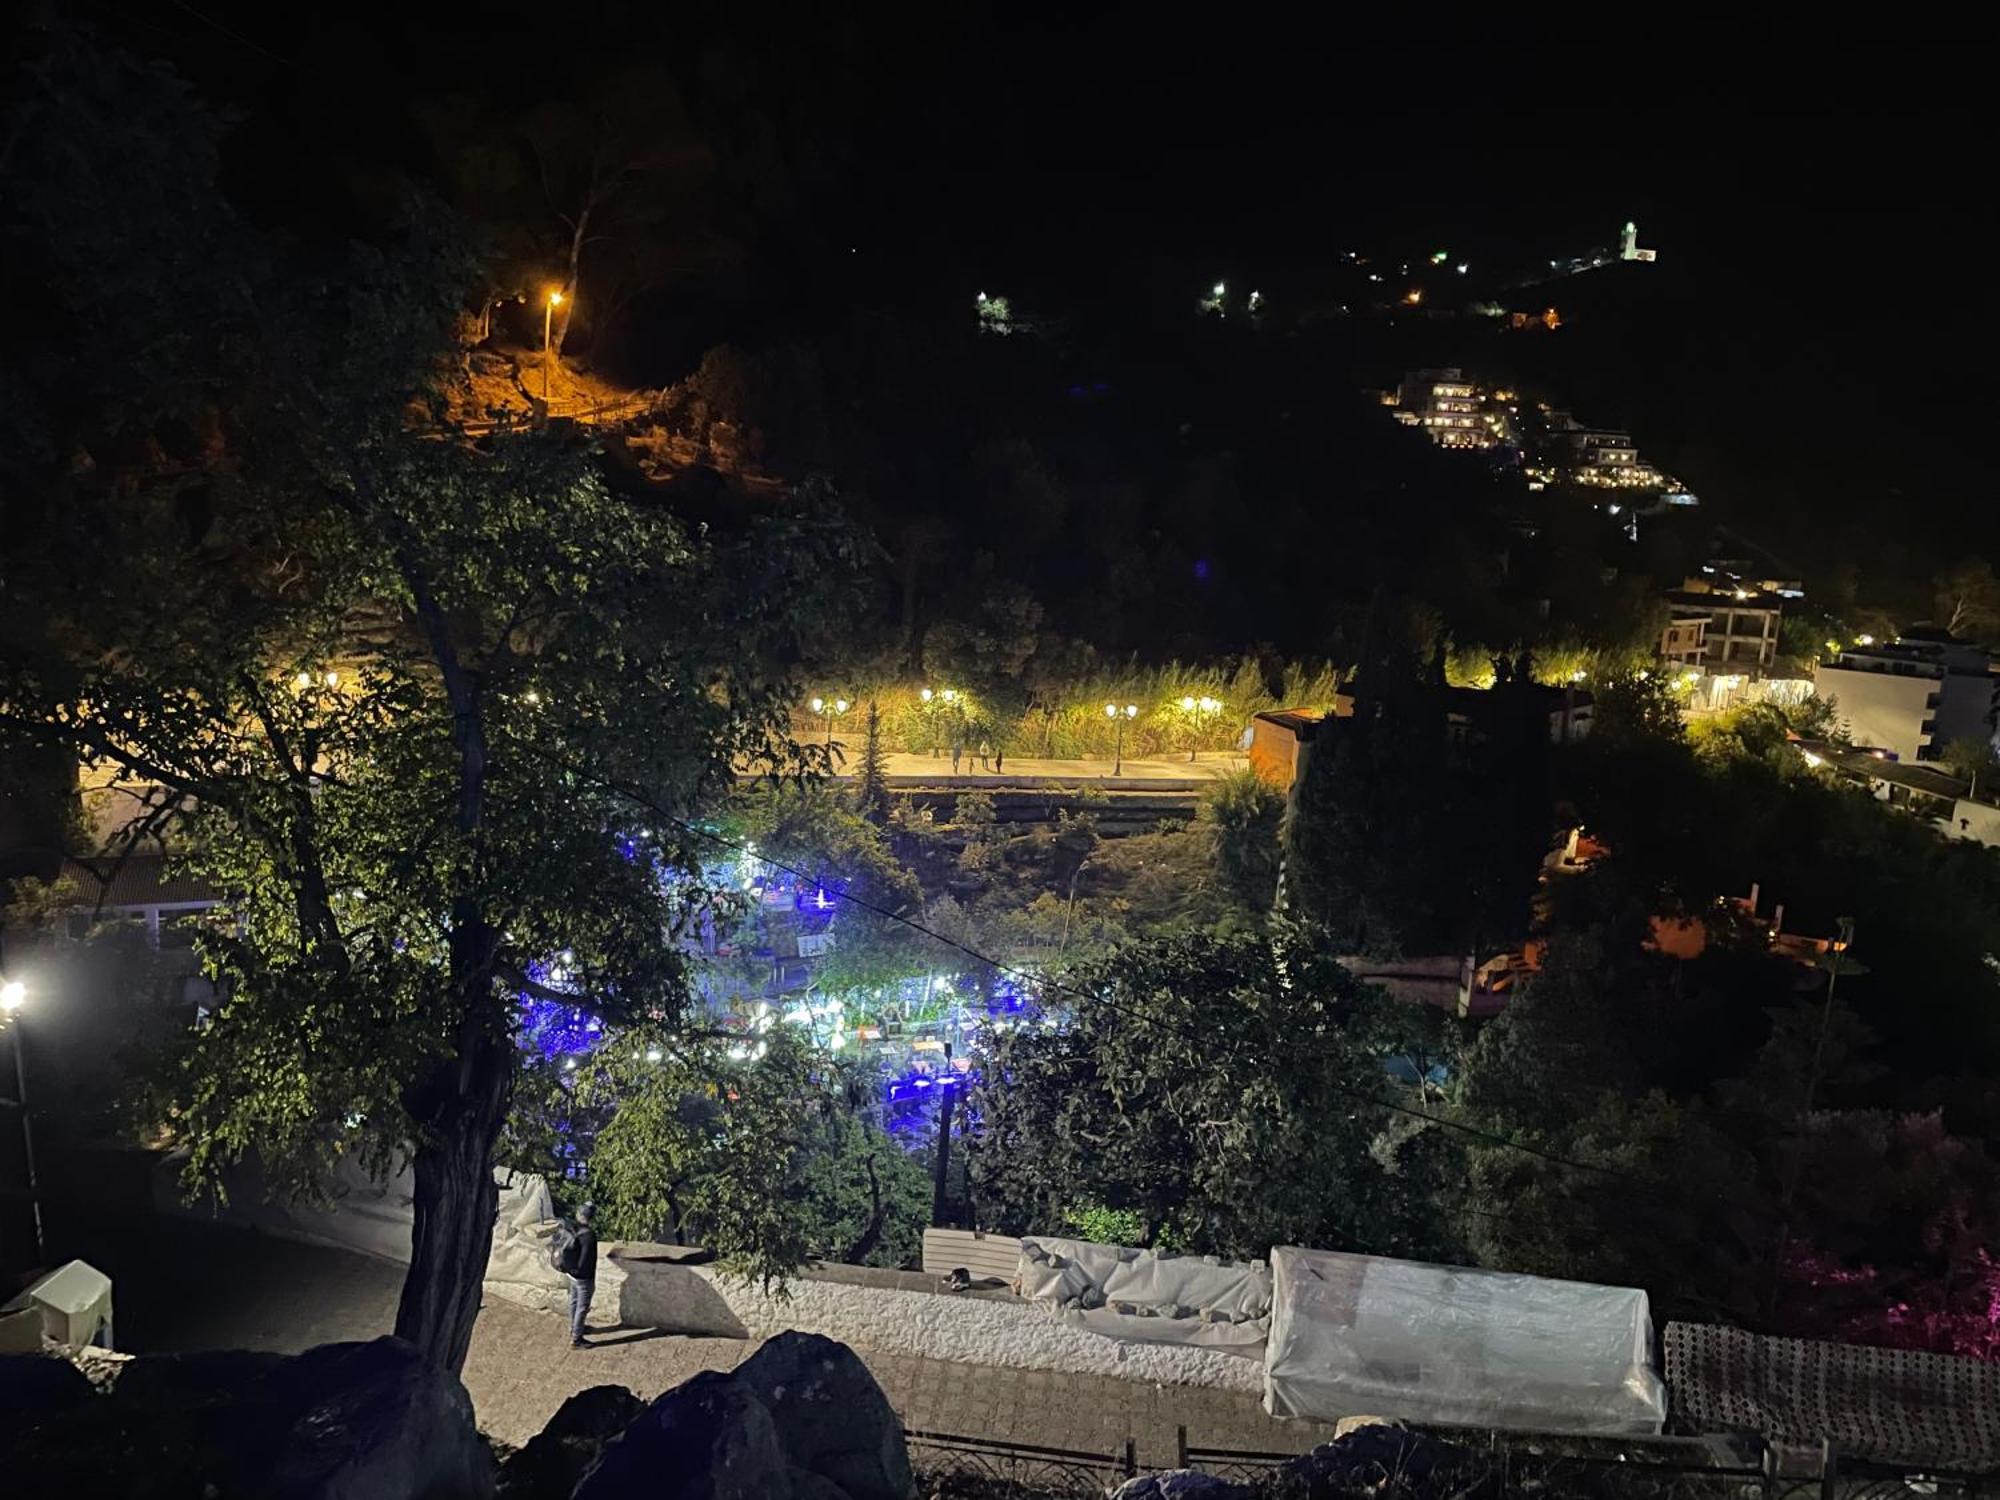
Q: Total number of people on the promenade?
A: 4